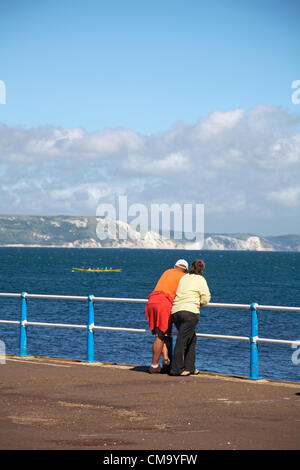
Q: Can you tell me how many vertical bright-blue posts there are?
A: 3